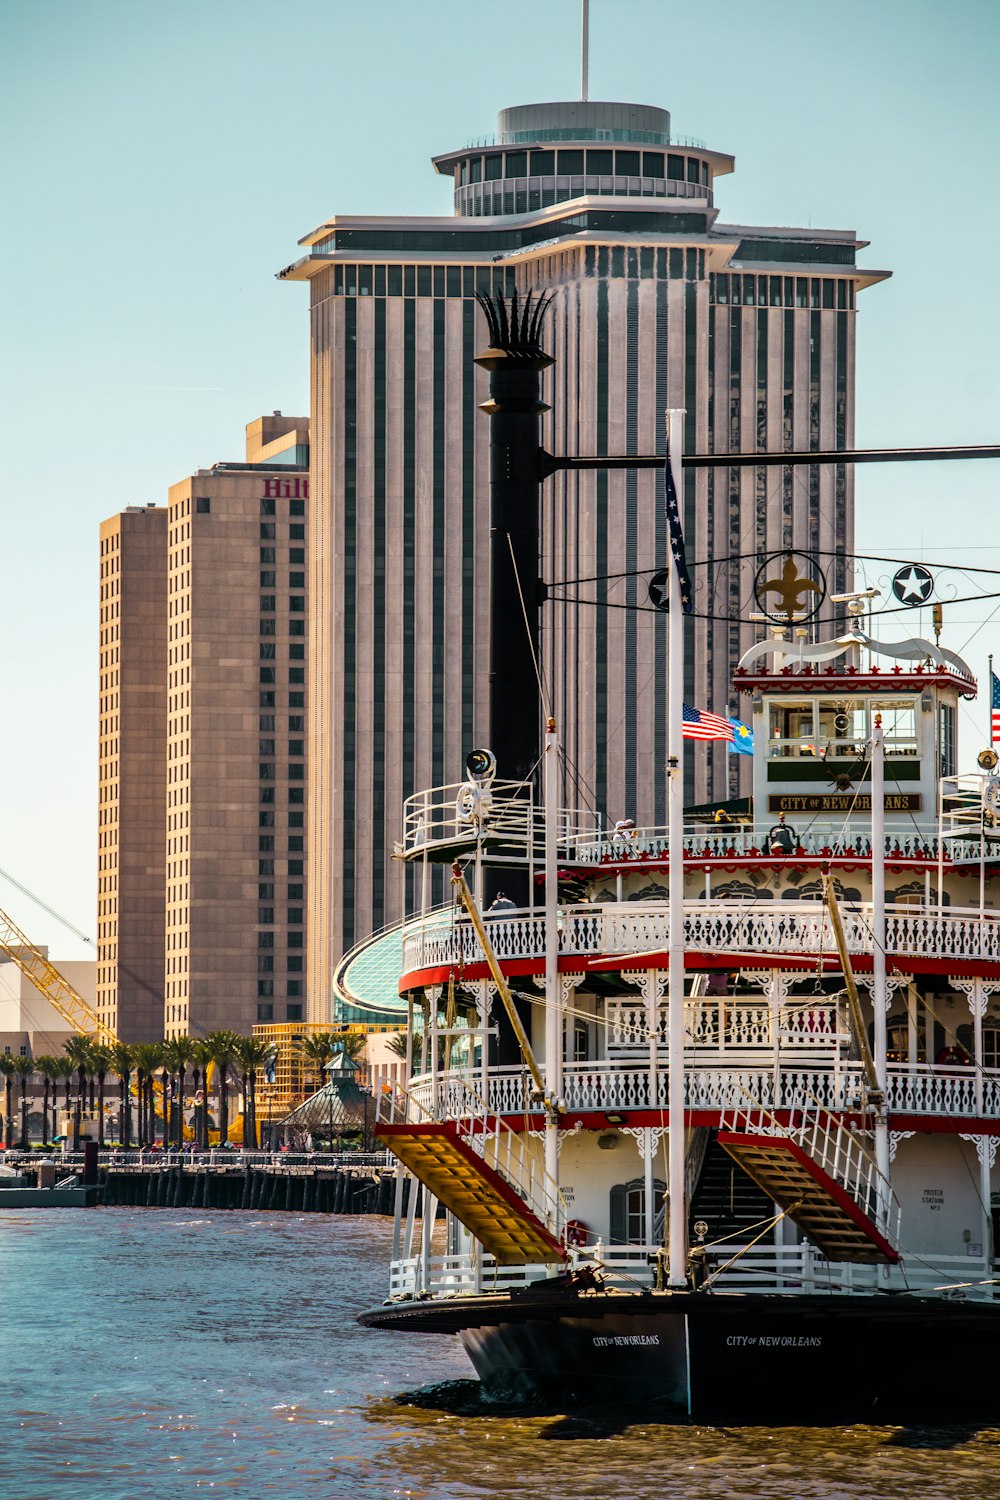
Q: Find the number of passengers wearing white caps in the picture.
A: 2